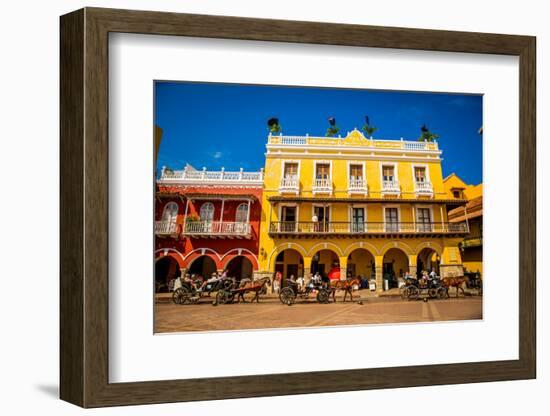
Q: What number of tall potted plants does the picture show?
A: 4